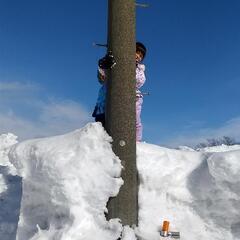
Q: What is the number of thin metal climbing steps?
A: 3